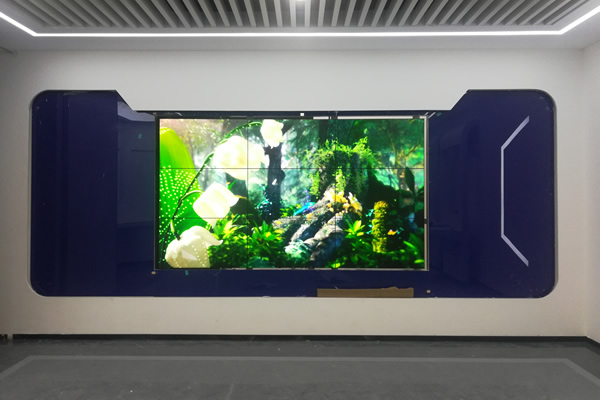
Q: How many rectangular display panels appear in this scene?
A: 9